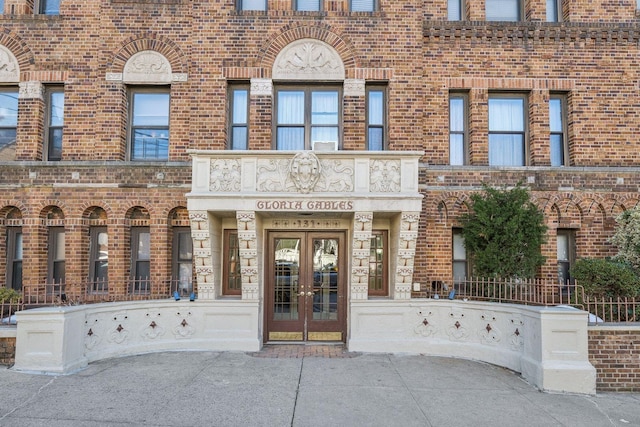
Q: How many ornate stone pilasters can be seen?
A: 4